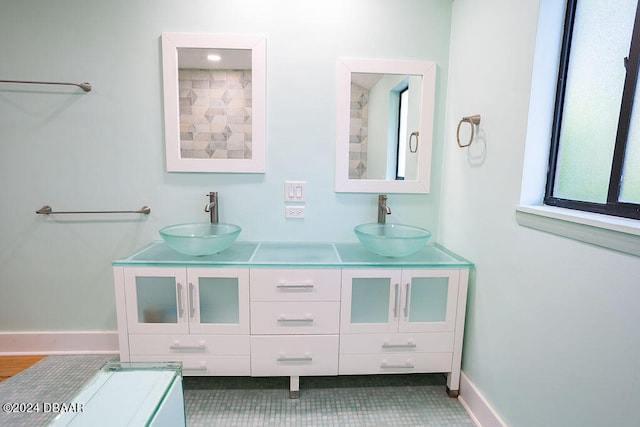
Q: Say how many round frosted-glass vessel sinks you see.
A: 2